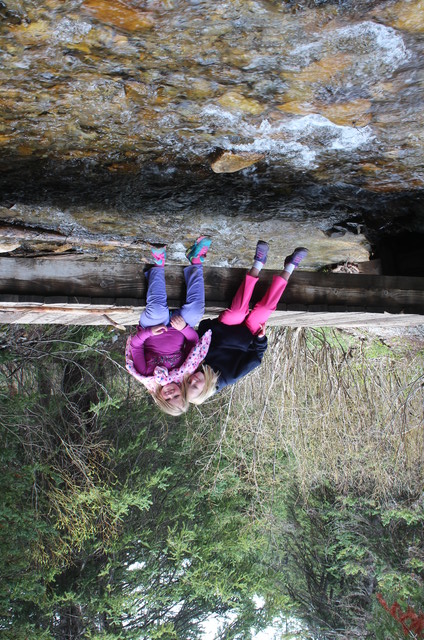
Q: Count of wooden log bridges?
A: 1